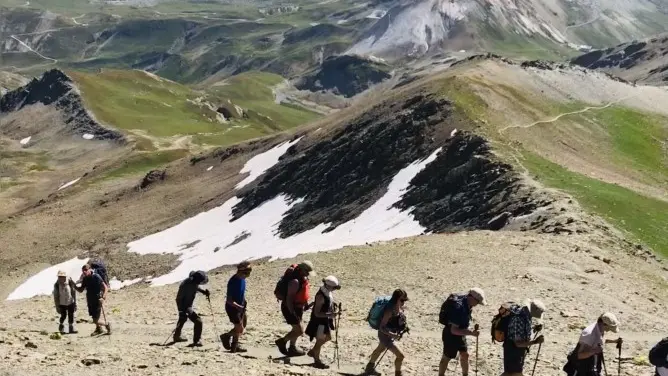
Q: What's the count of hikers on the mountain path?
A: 11